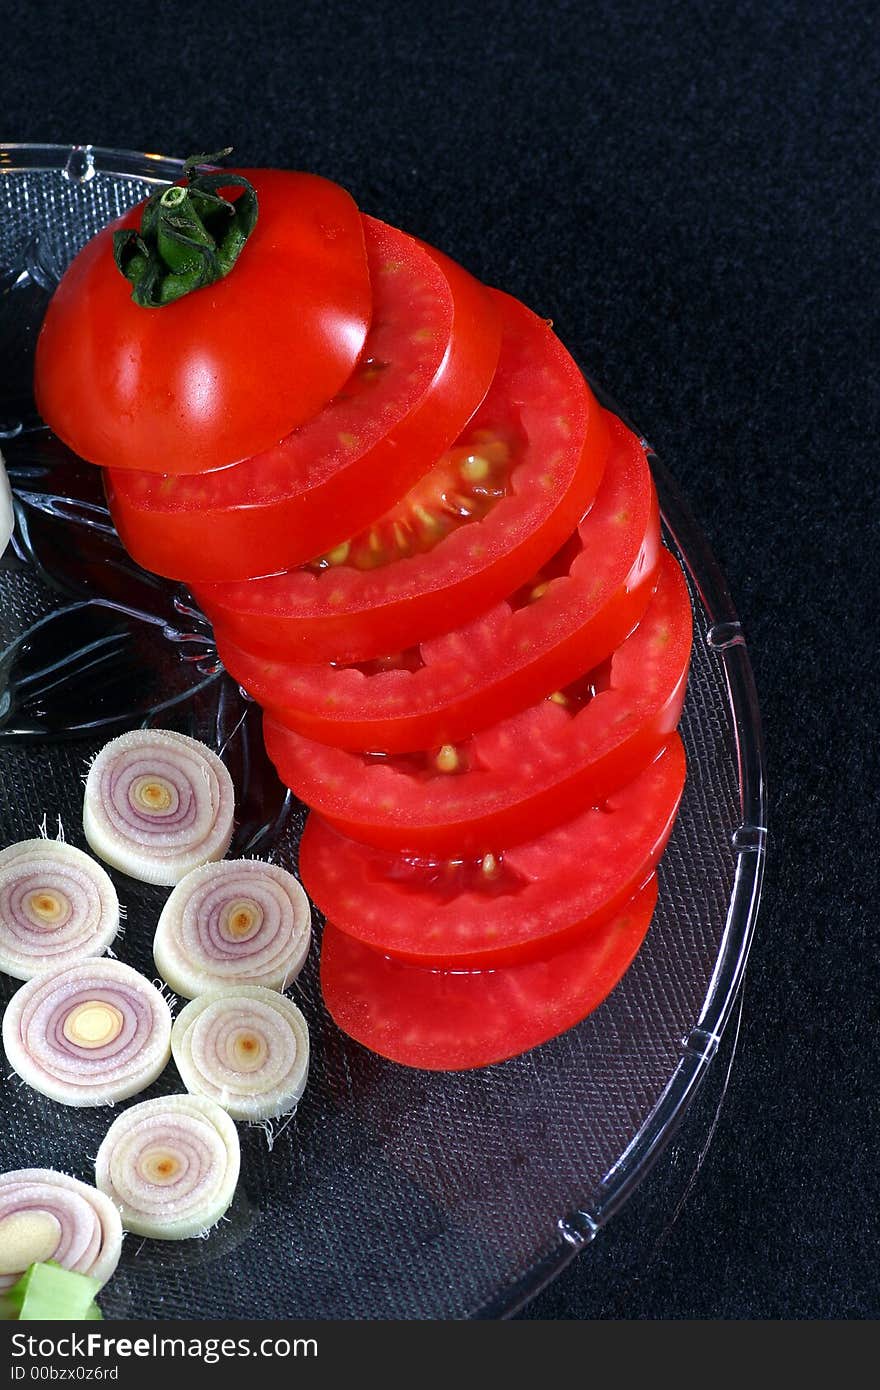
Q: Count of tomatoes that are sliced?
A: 1